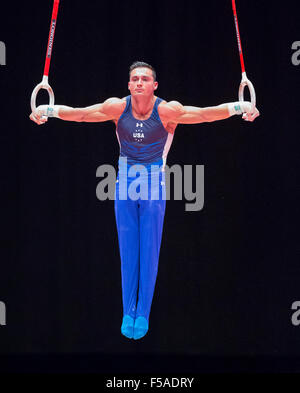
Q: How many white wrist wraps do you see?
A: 2